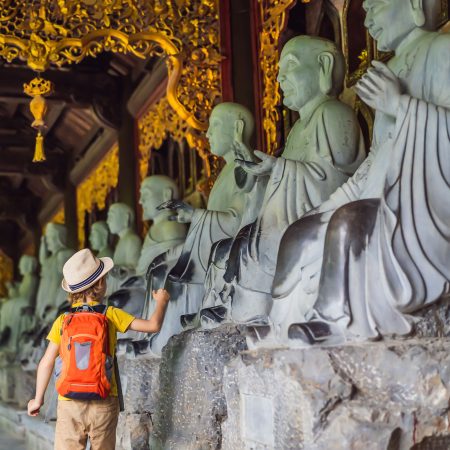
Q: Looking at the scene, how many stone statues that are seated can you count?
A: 8